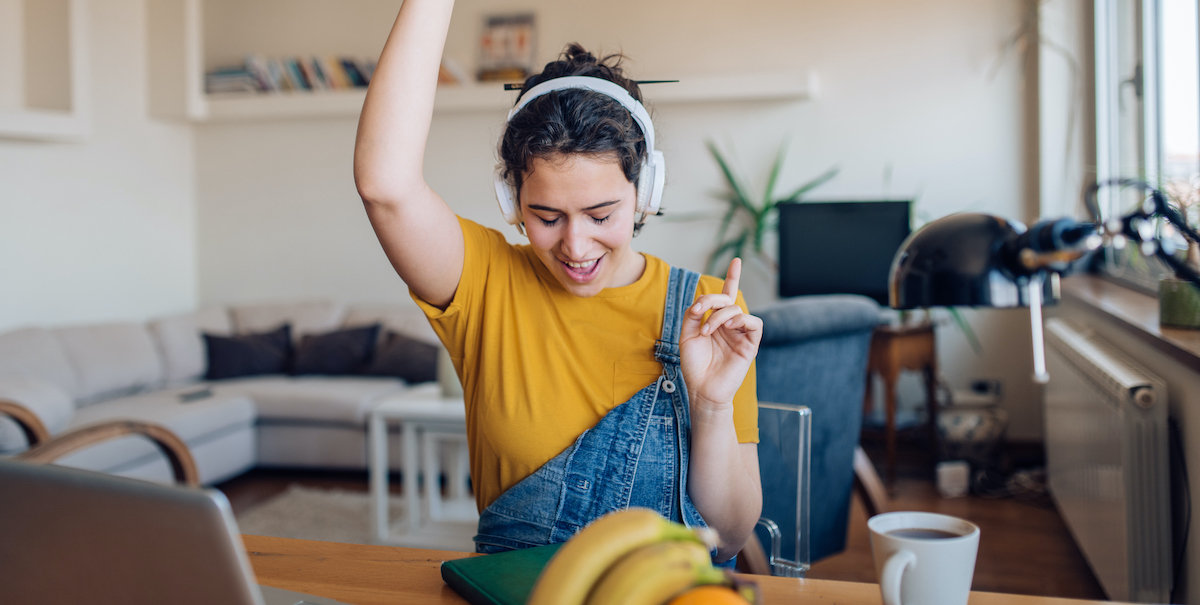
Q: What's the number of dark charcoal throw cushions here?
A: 3